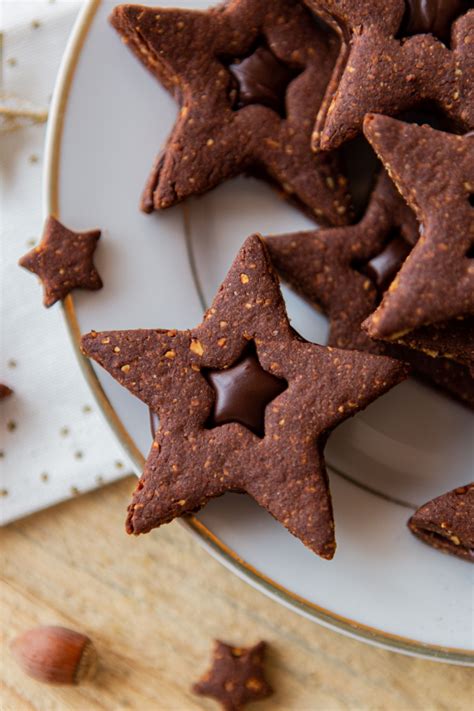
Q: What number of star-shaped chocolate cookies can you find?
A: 8